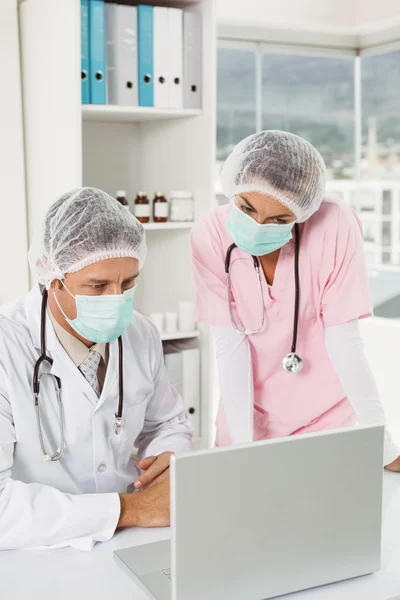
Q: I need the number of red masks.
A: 0